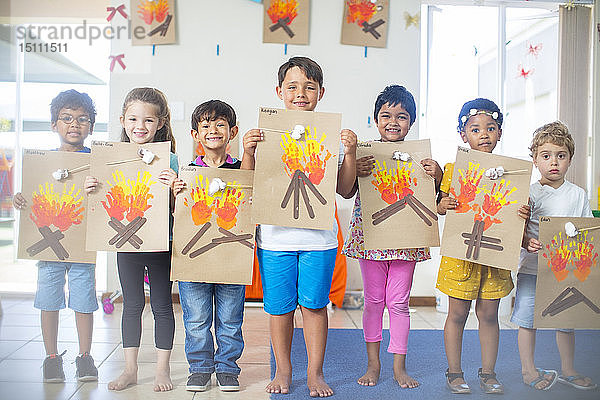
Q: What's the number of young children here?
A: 7